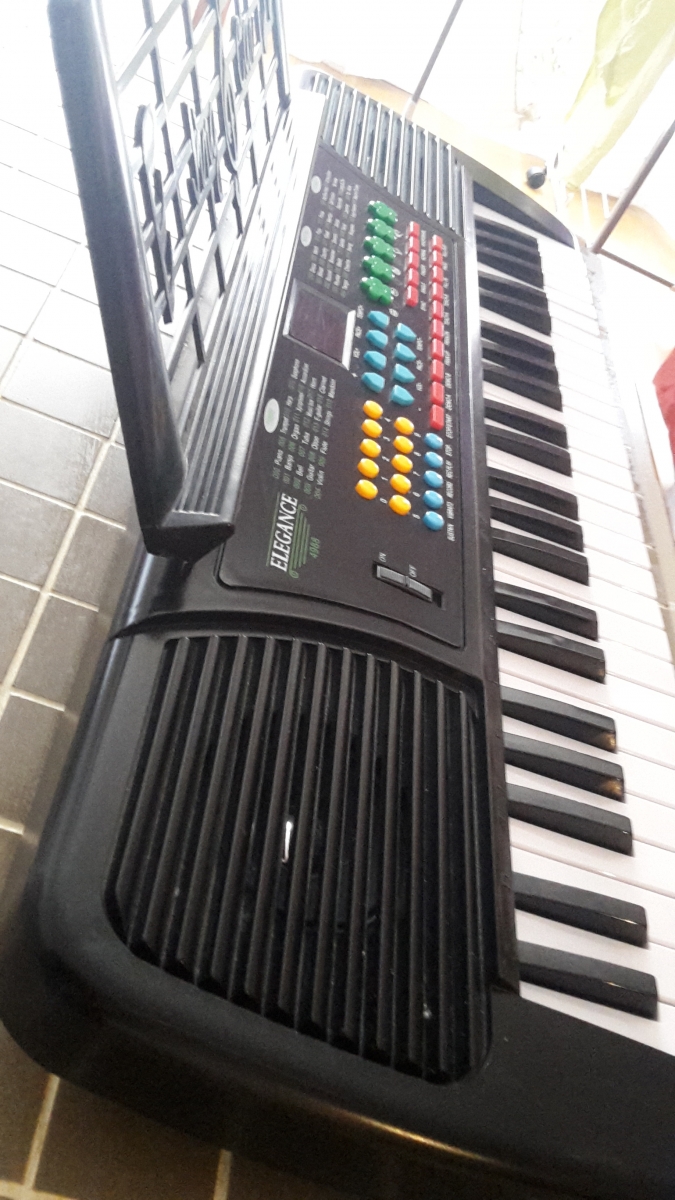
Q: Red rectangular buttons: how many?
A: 15